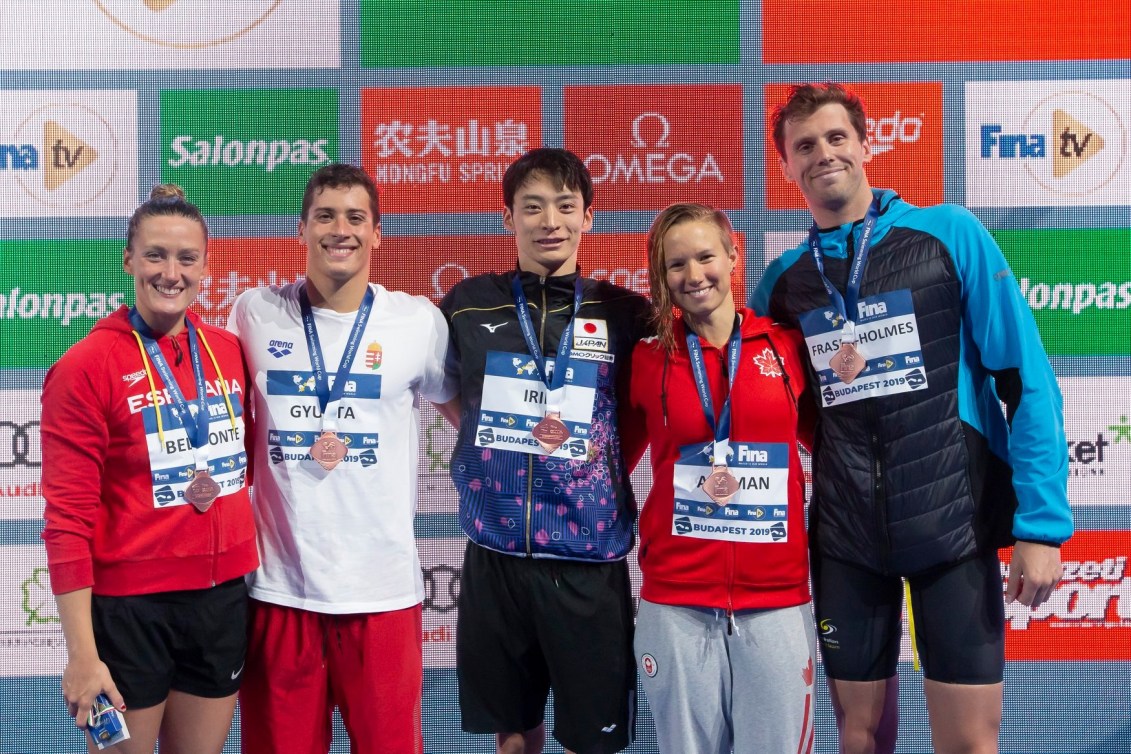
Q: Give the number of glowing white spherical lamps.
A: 0